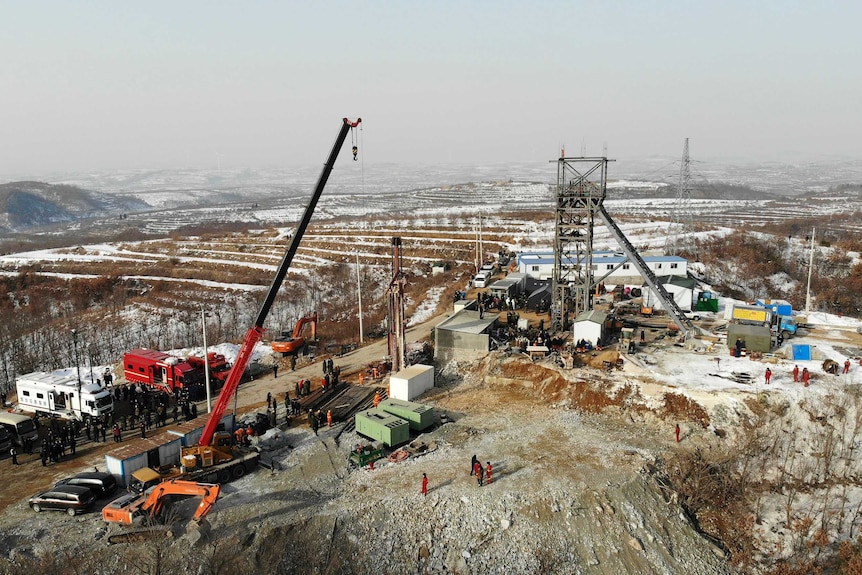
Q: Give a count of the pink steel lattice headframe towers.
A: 0